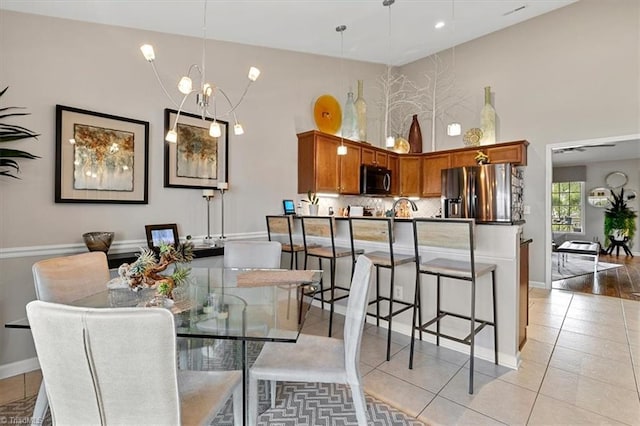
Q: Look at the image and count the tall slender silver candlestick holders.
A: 2